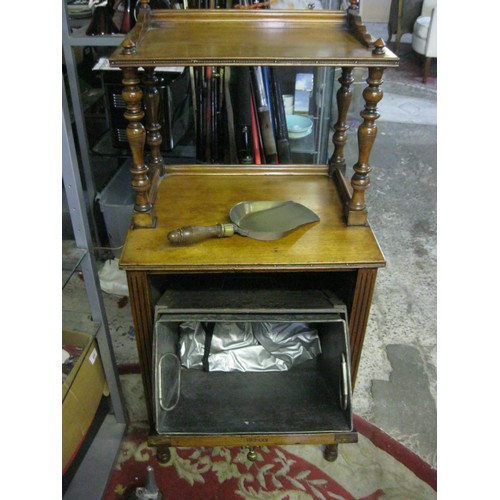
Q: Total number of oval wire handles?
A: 2